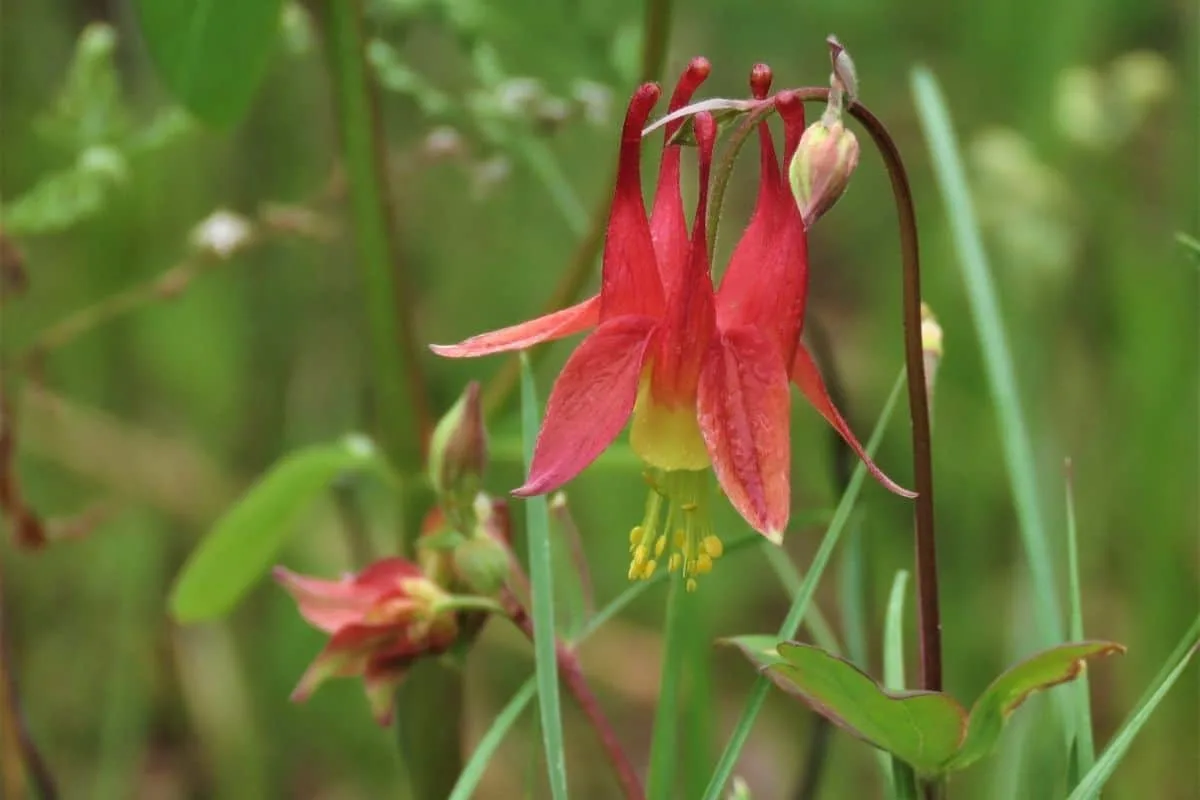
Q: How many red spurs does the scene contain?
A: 5